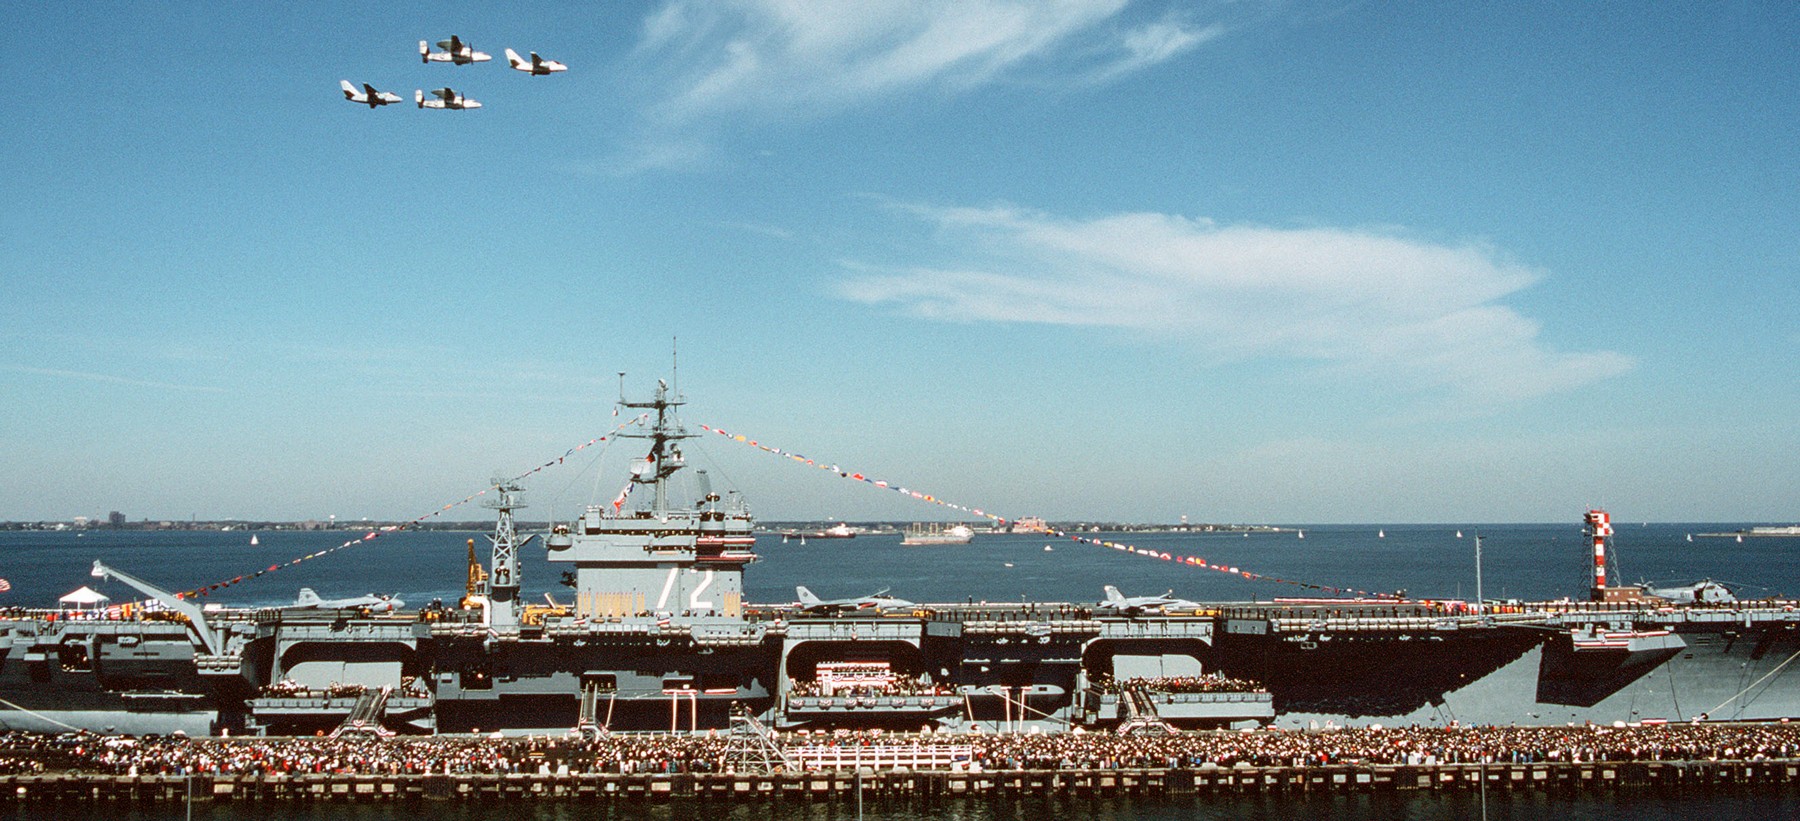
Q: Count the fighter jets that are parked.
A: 3